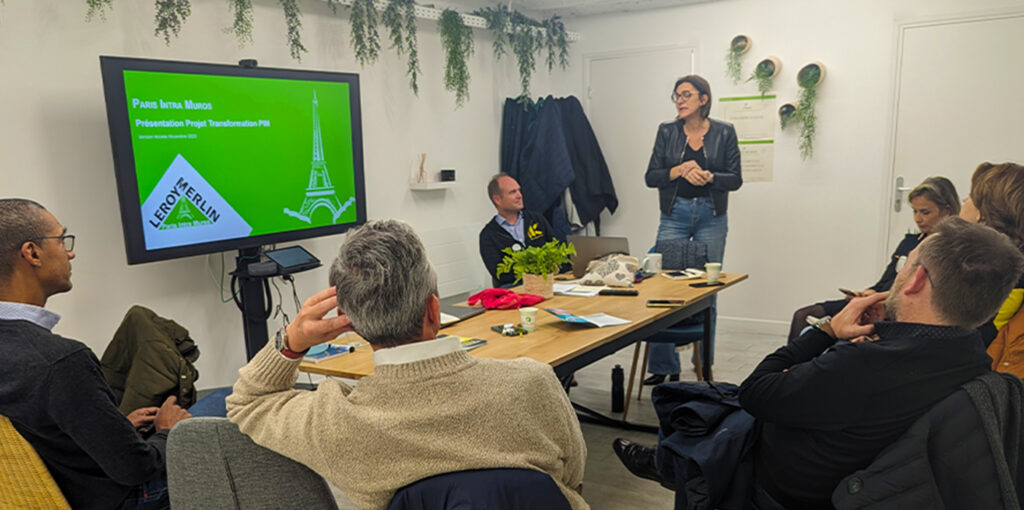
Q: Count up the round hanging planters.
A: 4